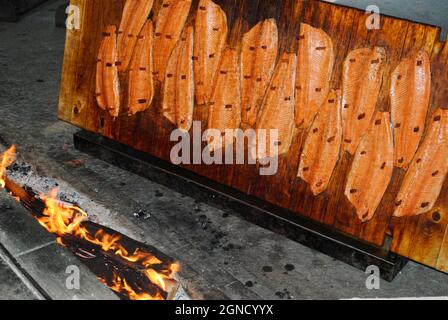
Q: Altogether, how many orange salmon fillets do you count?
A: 15